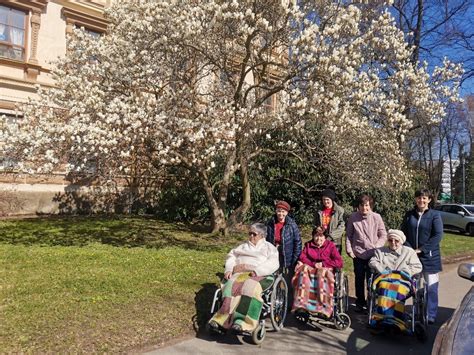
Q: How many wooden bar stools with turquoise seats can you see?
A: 0